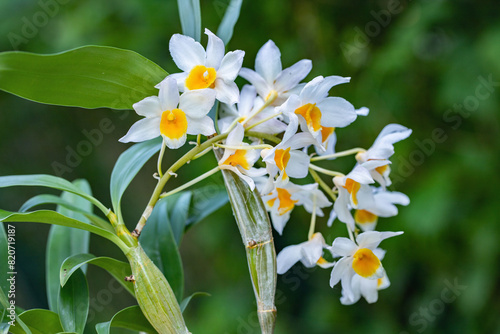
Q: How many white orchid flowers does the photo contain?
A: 15